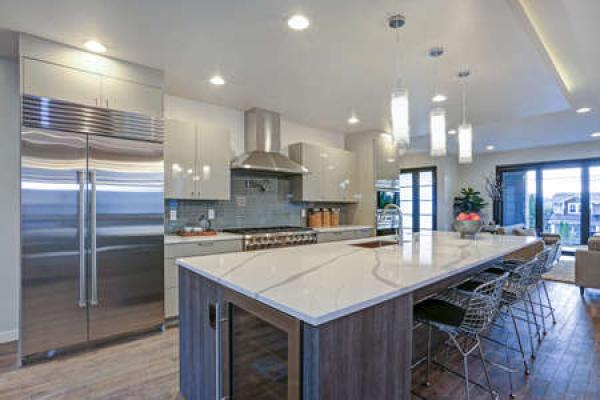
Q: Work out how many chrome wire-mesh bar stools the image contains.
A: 4